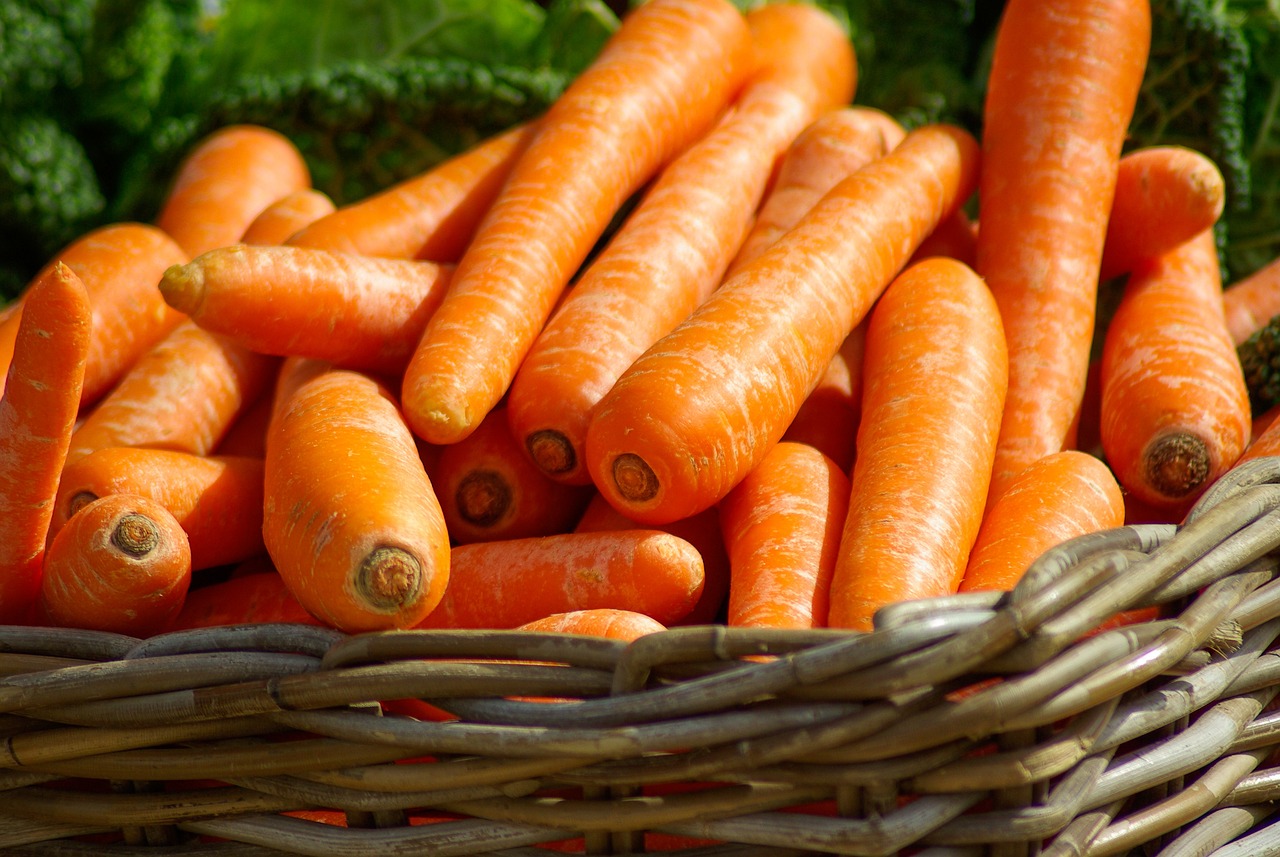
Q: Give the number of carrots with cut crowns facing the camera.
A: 7